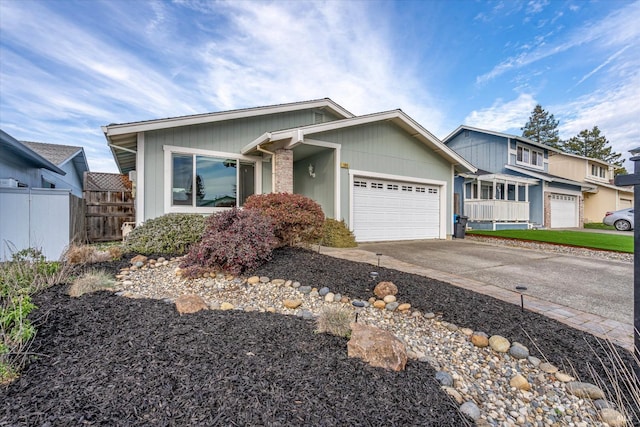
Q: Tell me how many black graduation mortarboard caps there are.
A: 0